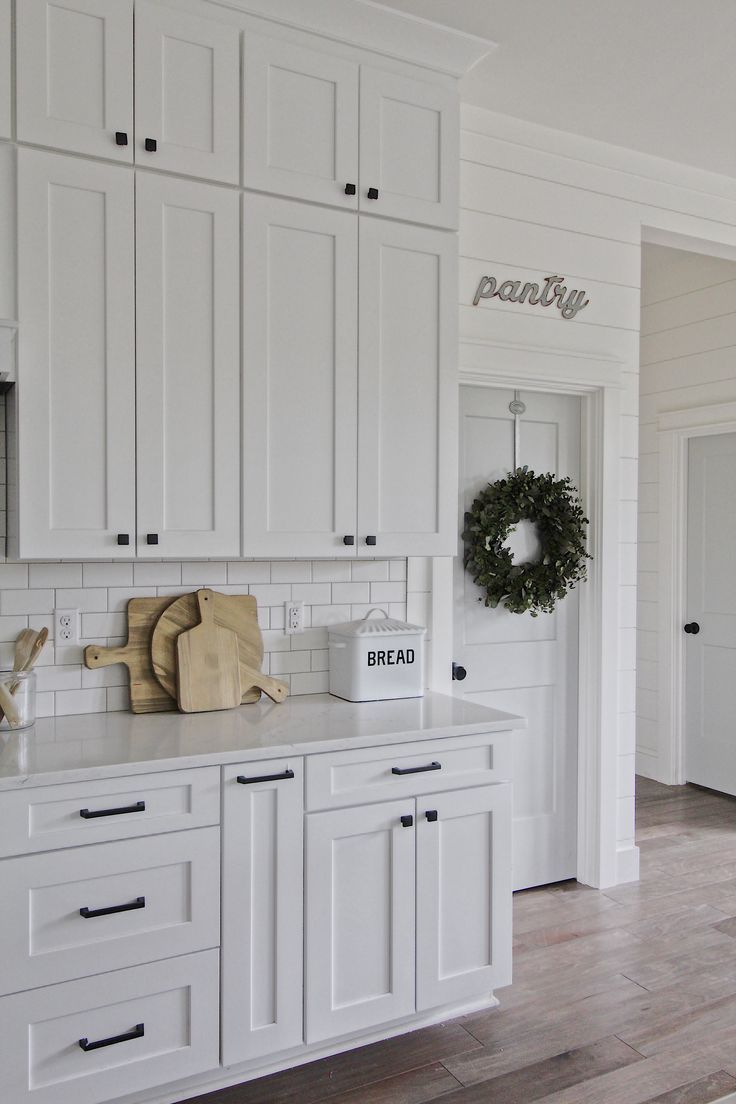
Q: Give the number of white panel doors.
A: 2